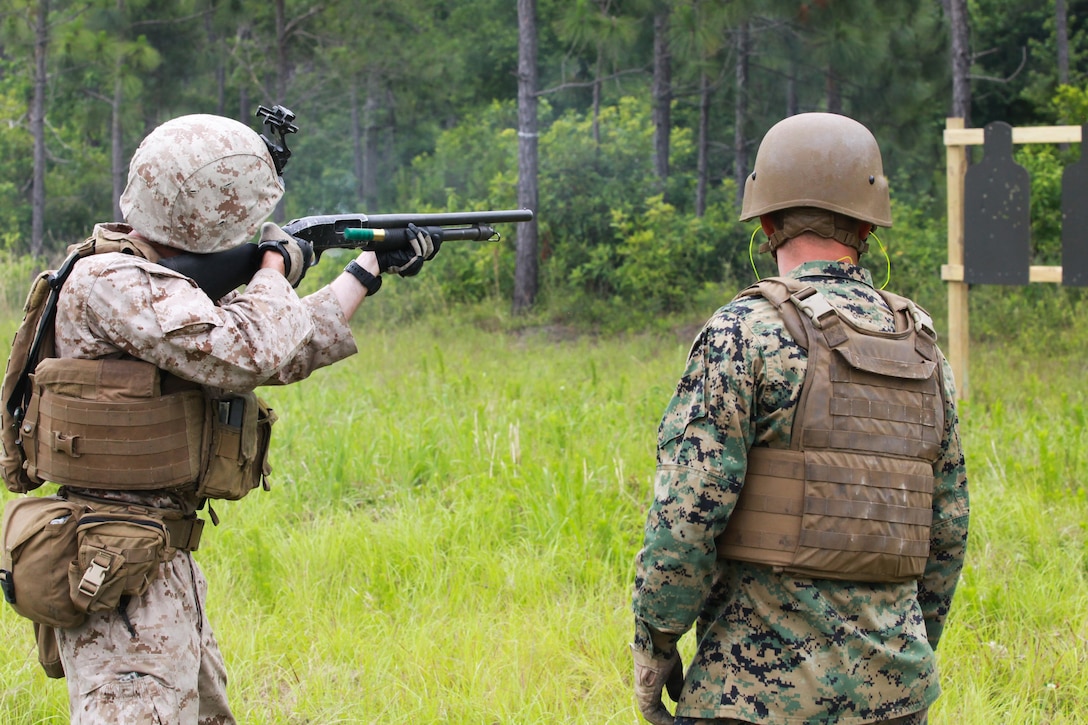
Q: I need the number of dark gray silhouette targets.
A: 2